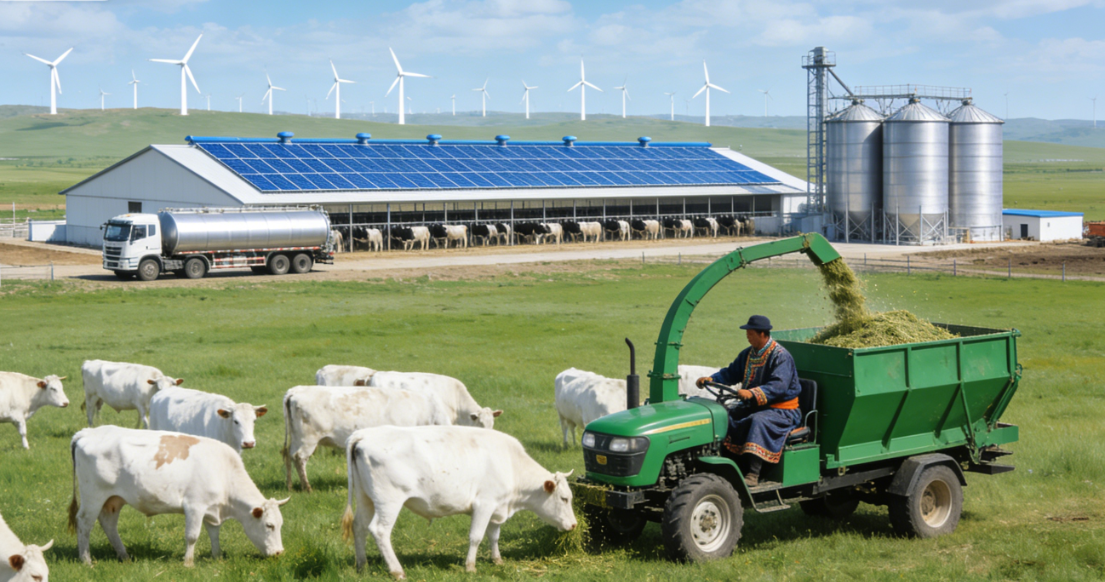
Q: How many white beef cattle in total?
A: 11